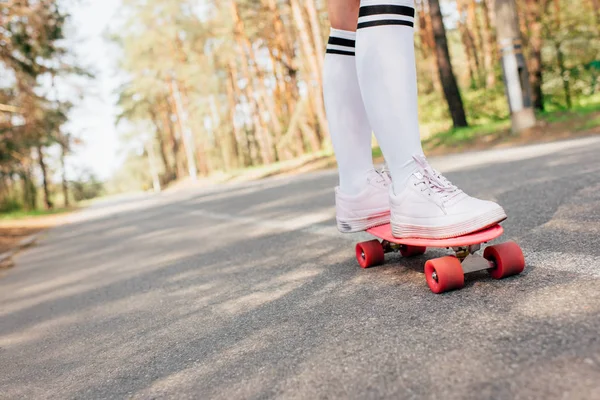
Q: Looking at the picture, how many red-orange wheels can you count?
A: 4